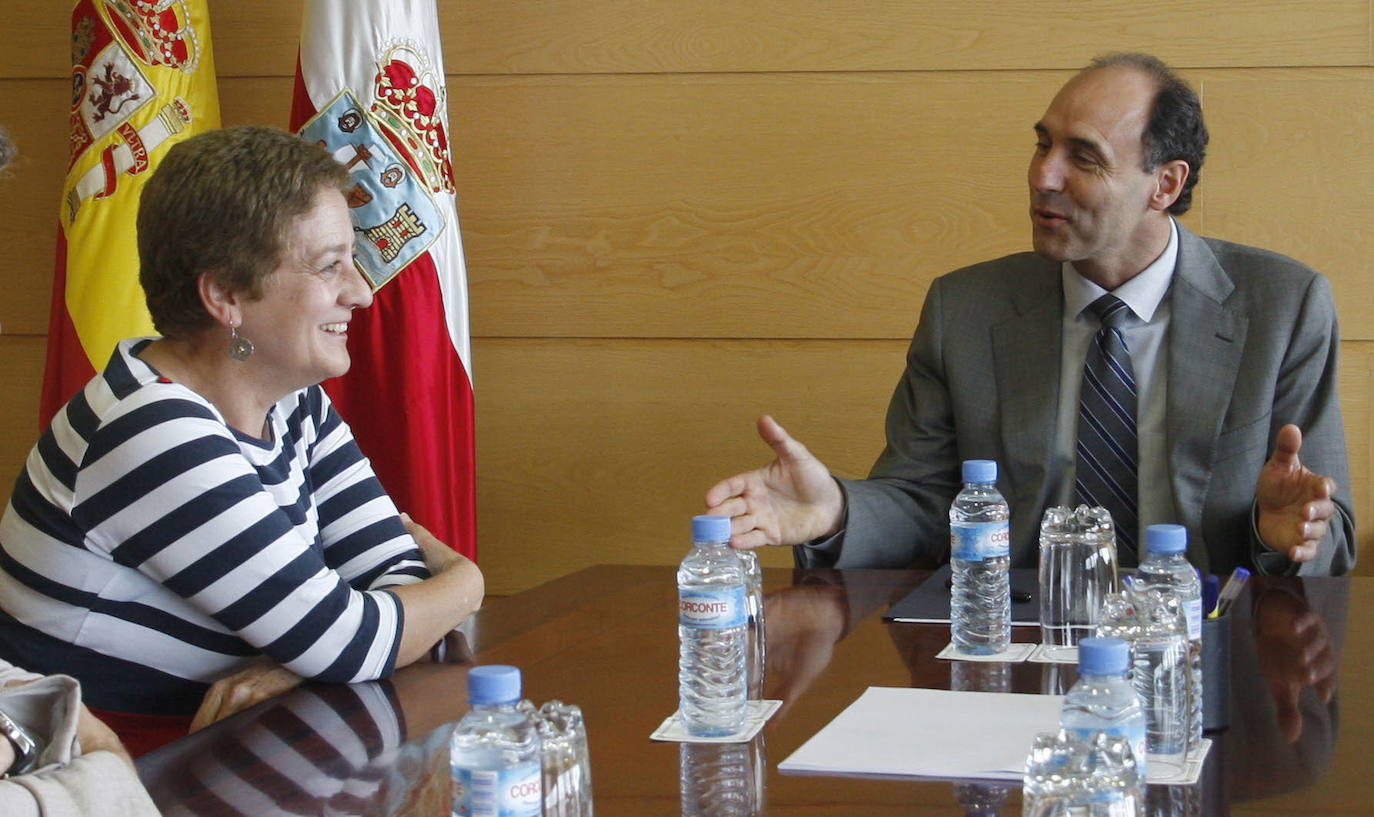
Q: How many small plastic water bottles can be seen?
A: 5